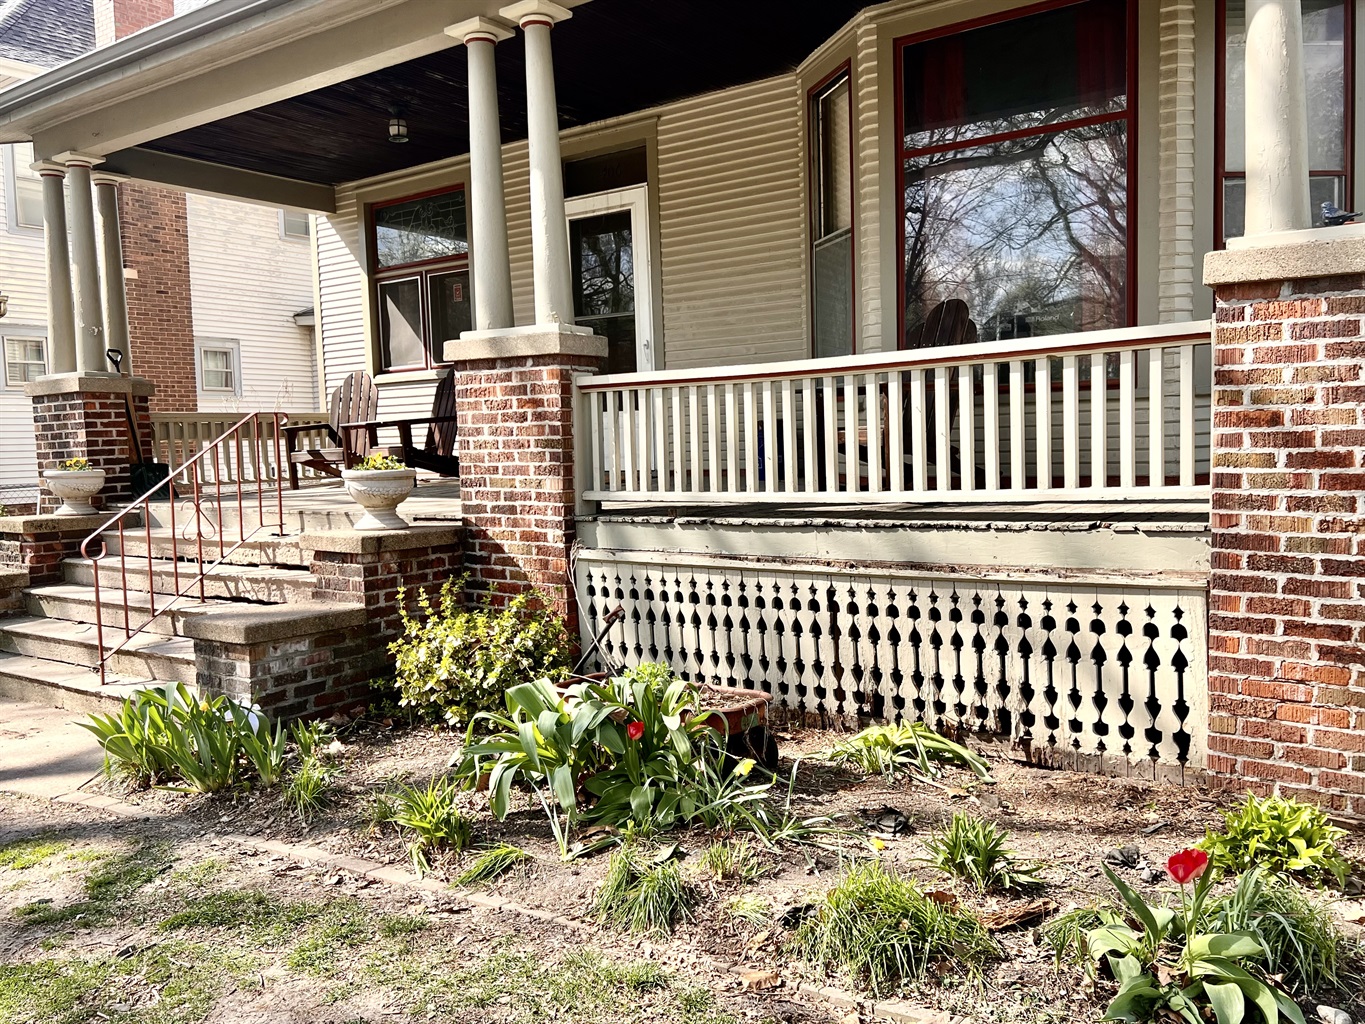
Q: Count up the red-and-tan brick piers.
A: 3